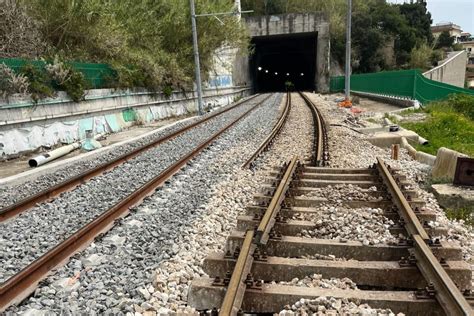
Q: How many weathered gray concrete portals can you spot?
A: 1